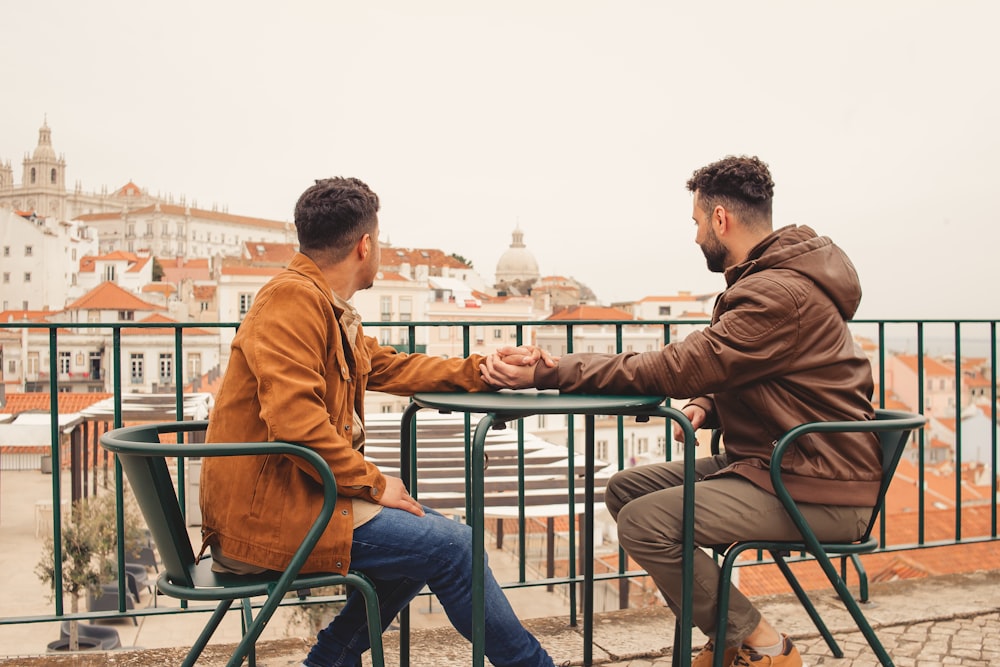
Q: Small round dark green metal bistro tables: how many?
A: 1